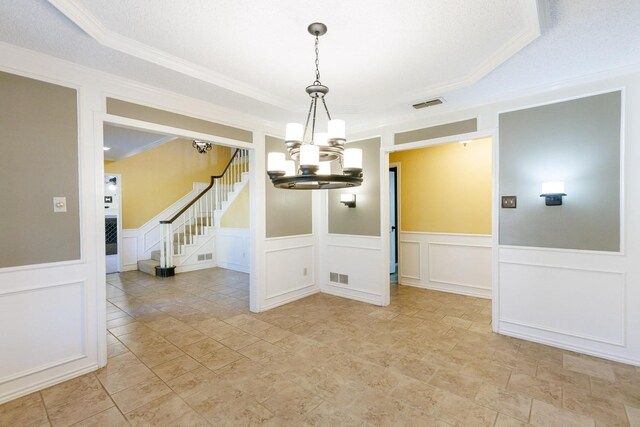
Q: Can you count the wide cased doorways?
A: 2